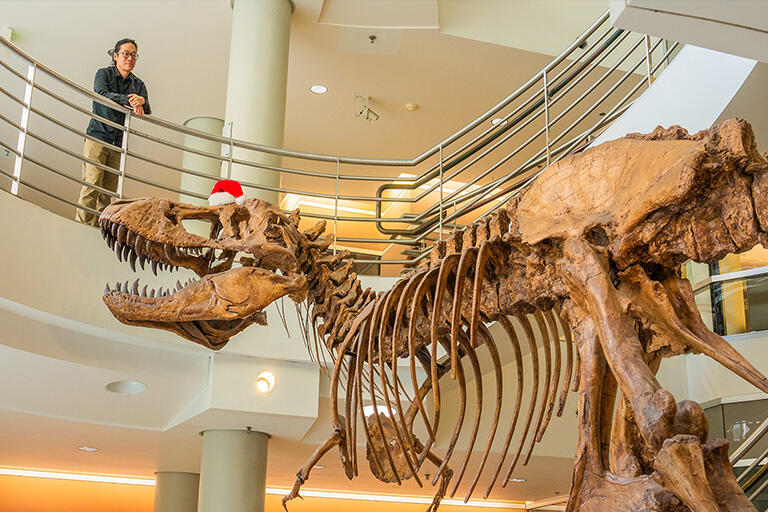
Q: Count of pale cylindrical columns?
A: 4